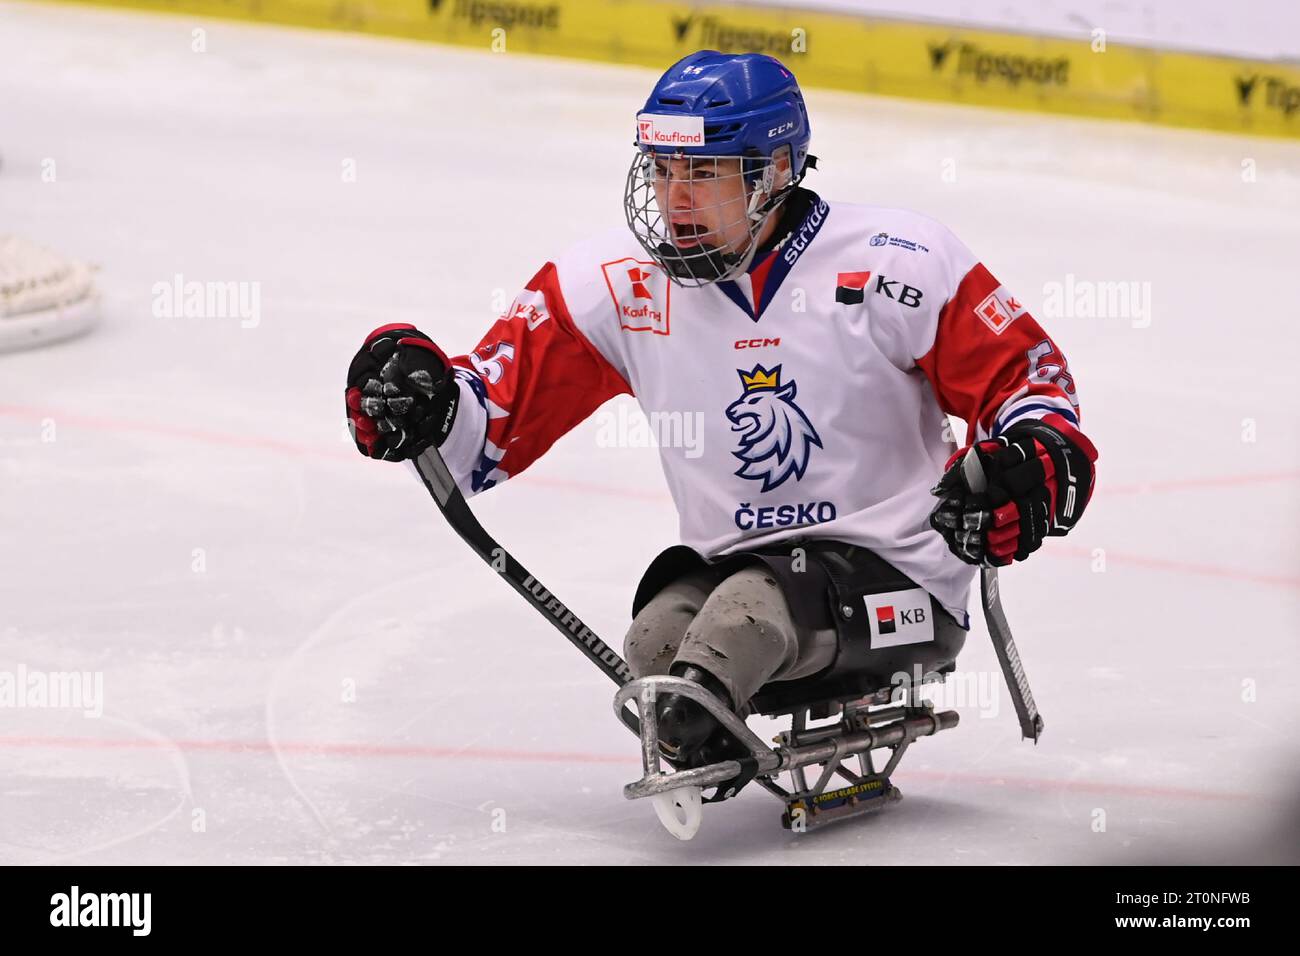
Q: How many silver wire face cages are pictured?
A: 1